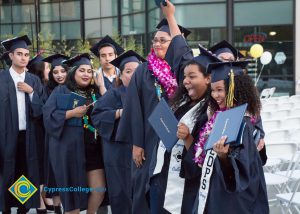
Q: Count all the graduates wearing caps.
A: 10